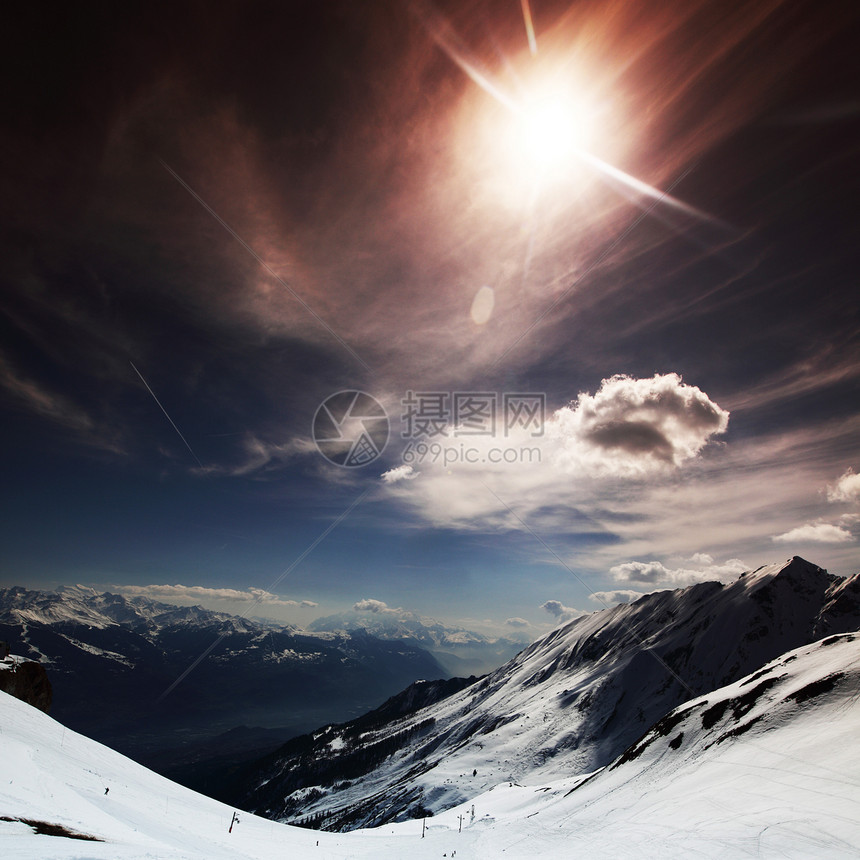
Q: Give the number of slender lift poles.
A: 4